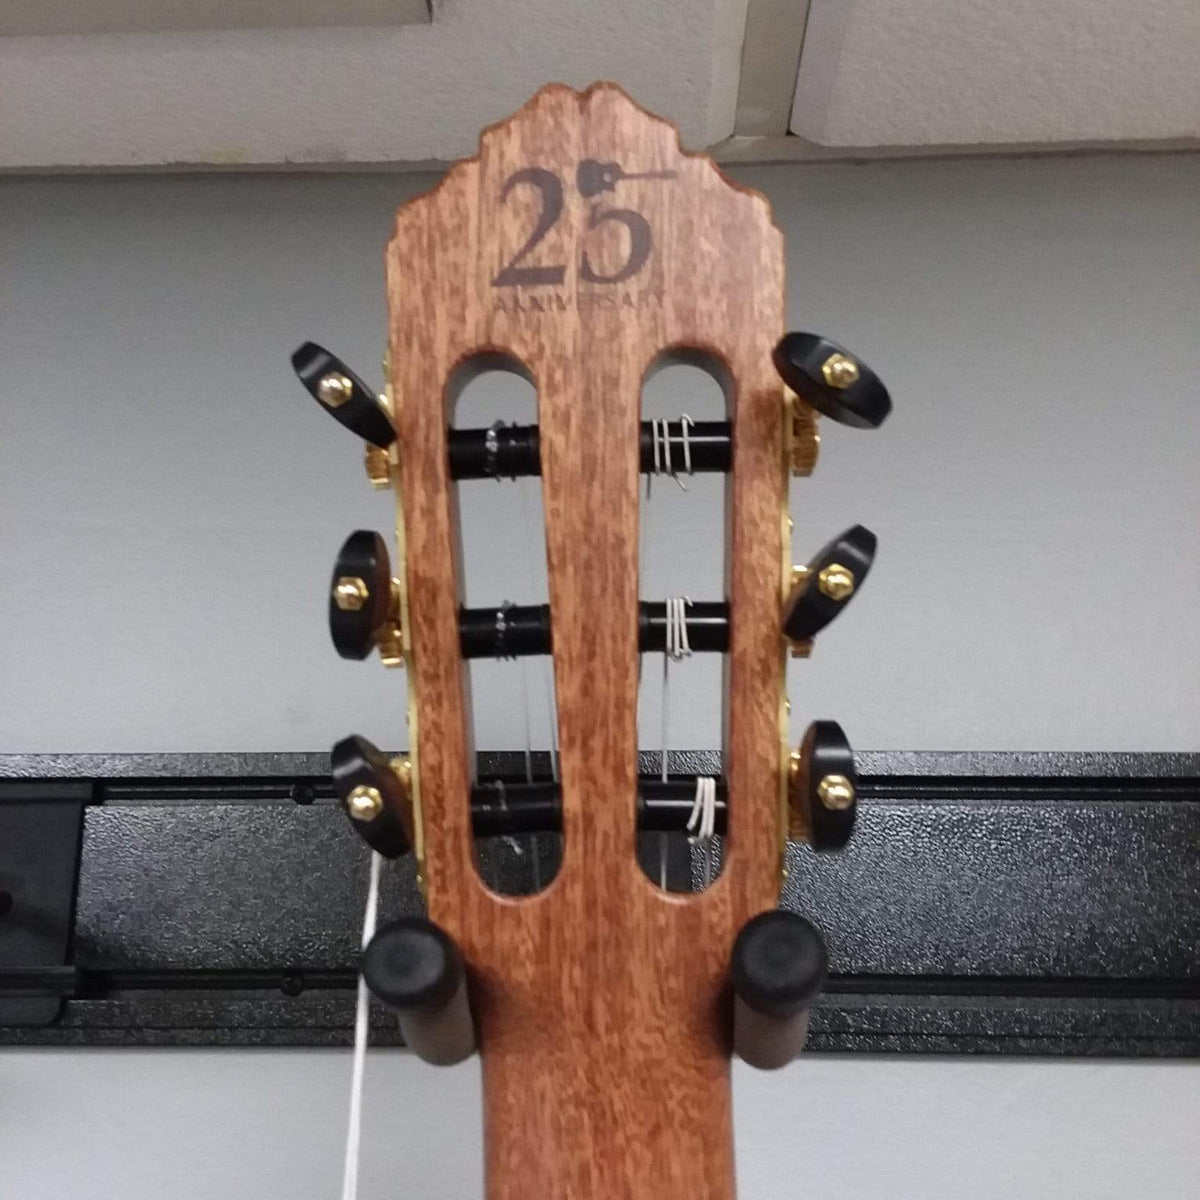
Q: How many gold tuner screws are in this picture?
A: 6